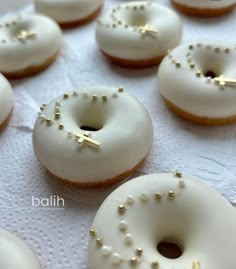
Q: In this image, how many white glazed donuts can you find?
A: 9